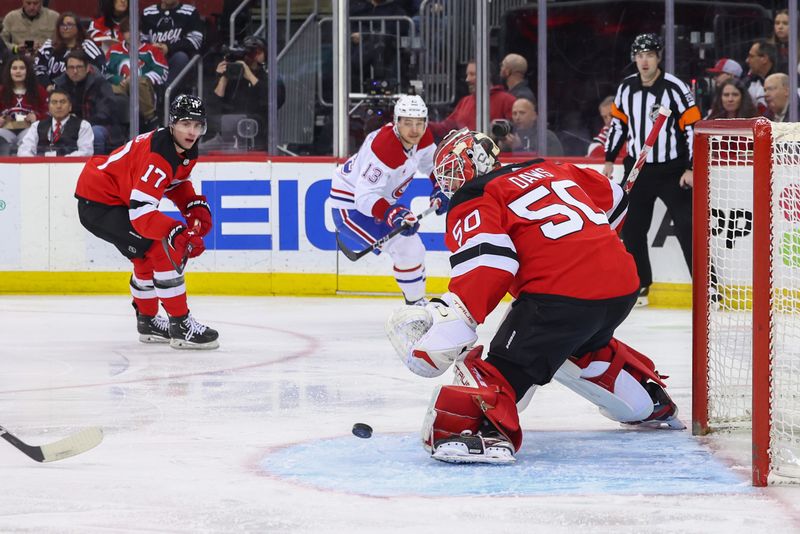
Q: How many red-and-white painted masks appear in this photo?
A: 1